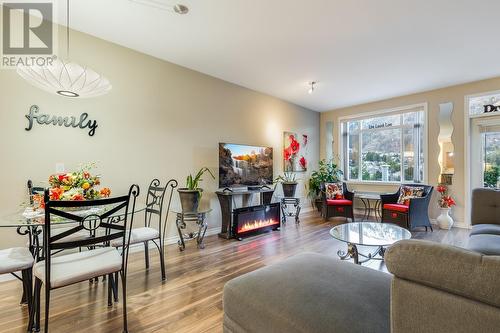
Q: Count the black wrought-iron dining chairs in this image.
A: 4